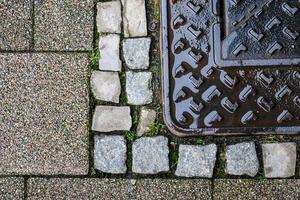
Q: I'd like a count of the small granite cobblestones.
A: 13